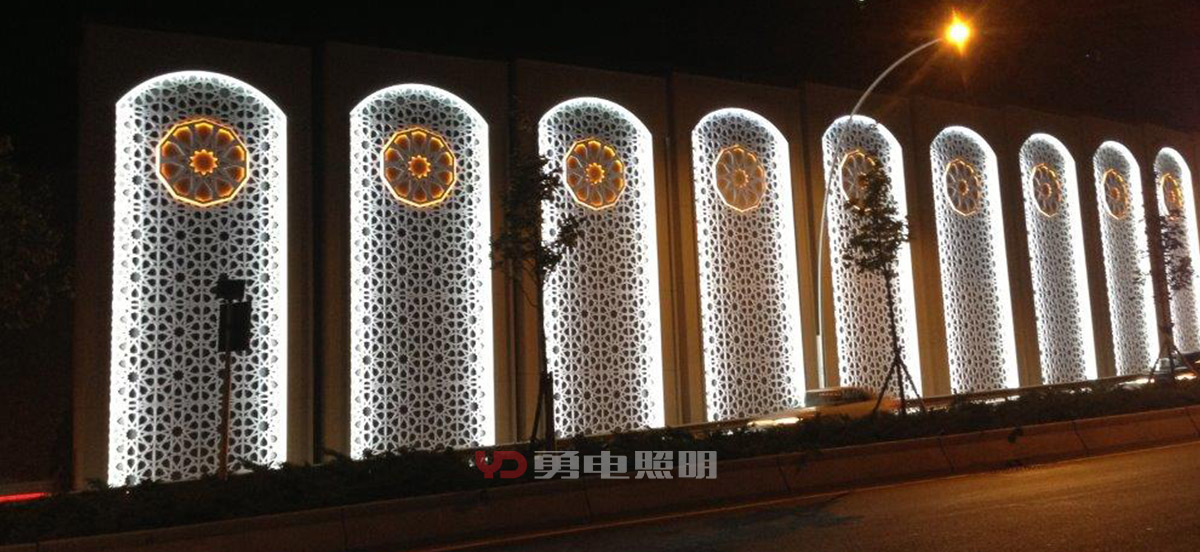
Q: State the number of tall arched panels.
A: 9